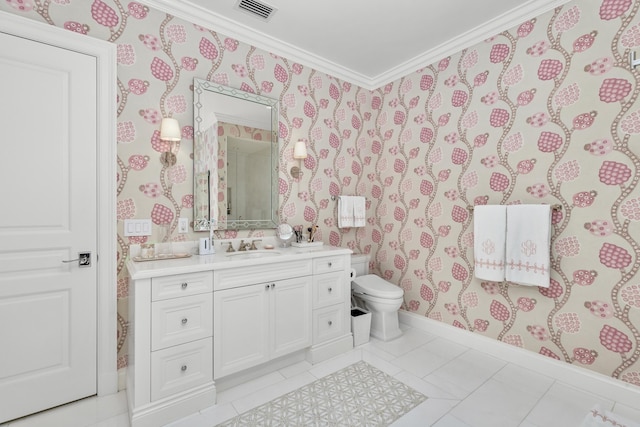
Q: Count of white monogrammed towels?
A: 4